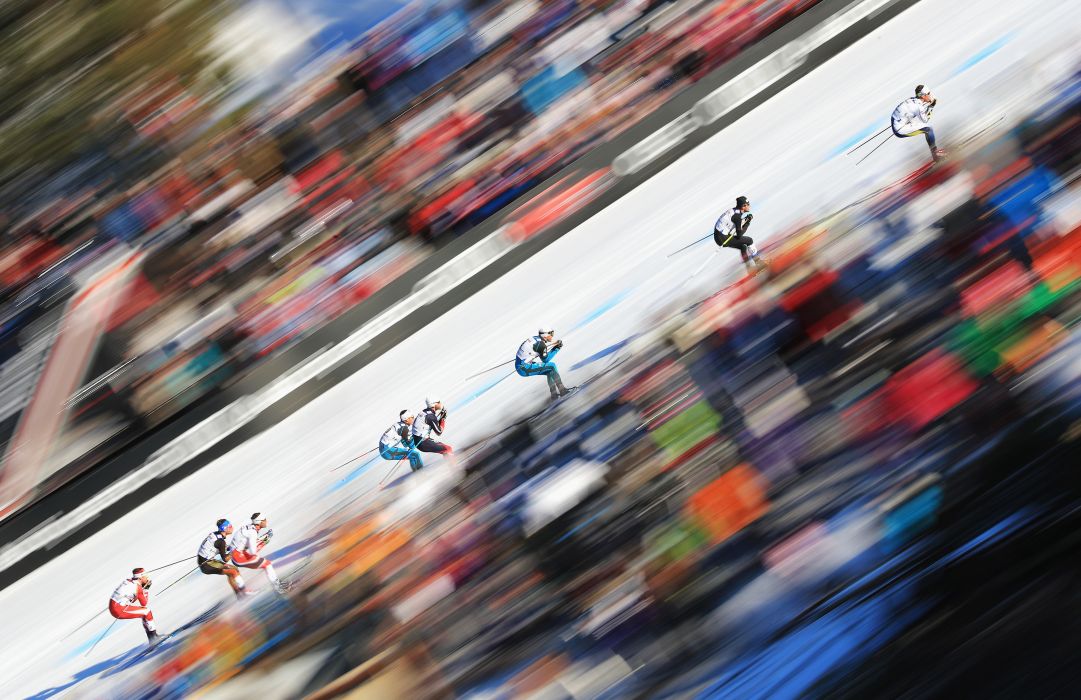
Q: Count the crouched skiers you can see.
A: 8